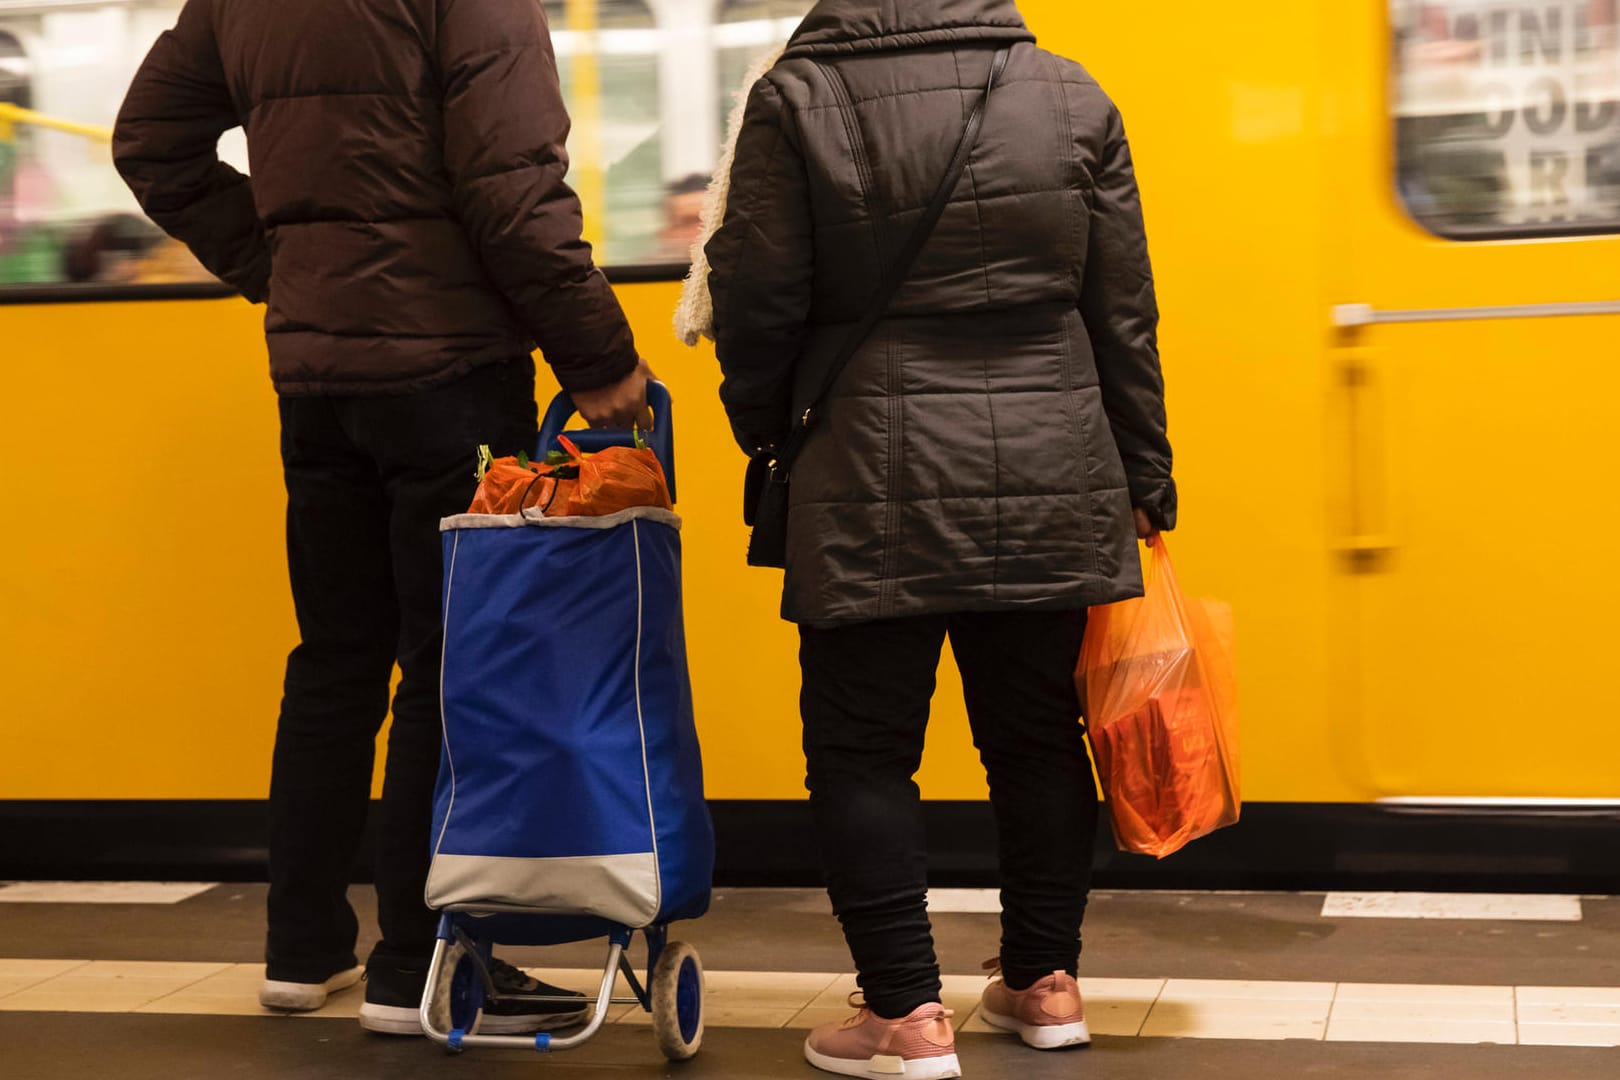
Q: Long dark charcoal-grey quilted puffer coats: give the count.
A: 1